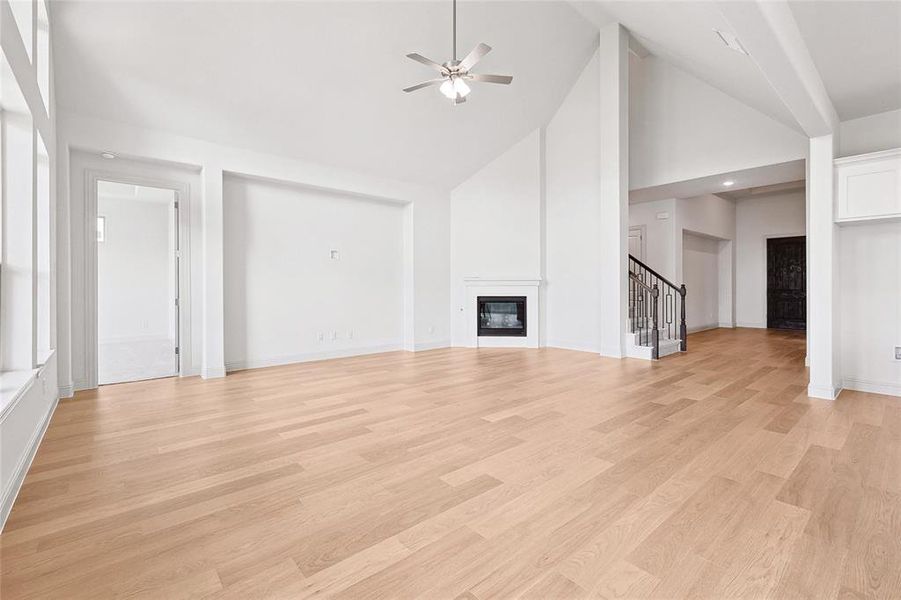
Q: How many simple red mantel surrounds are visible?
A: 0